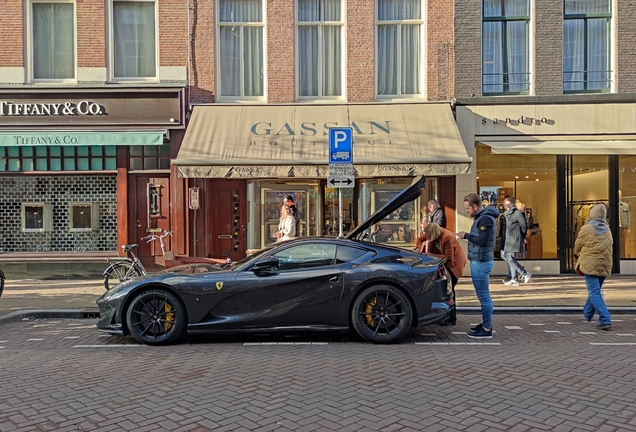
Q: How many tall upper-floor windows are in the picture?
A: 7